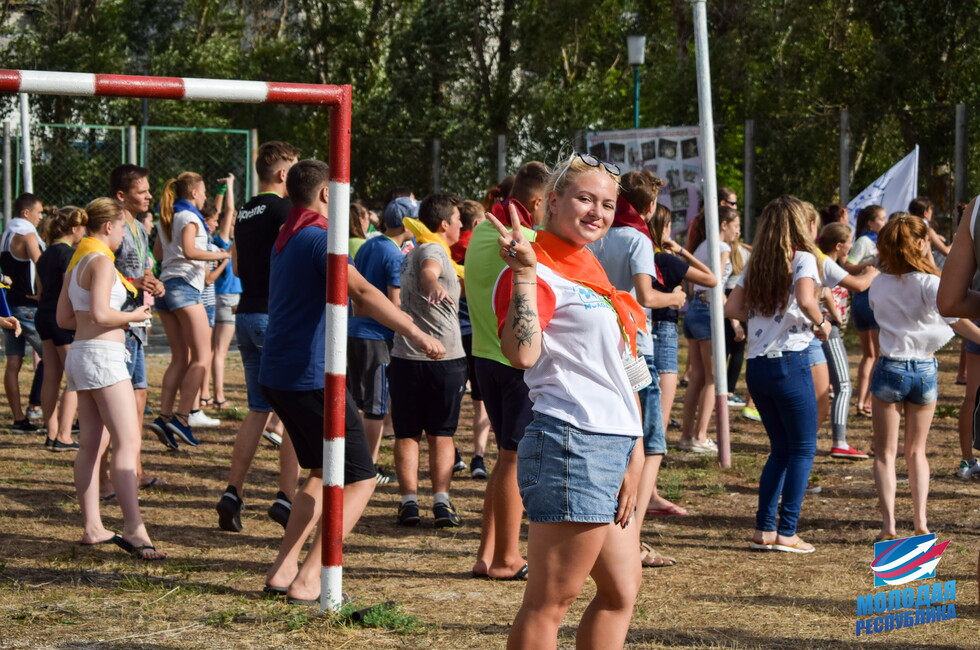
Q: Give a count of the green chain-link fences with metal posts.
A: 2